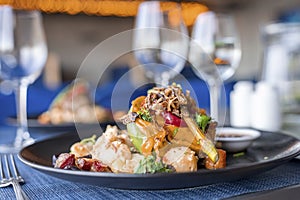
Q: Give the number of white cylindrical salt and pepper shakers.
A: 2